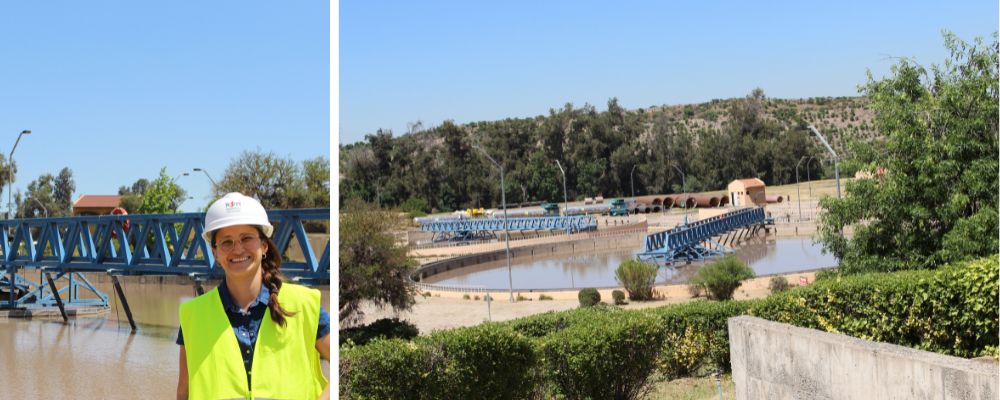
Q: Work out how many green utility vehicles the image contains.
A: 2